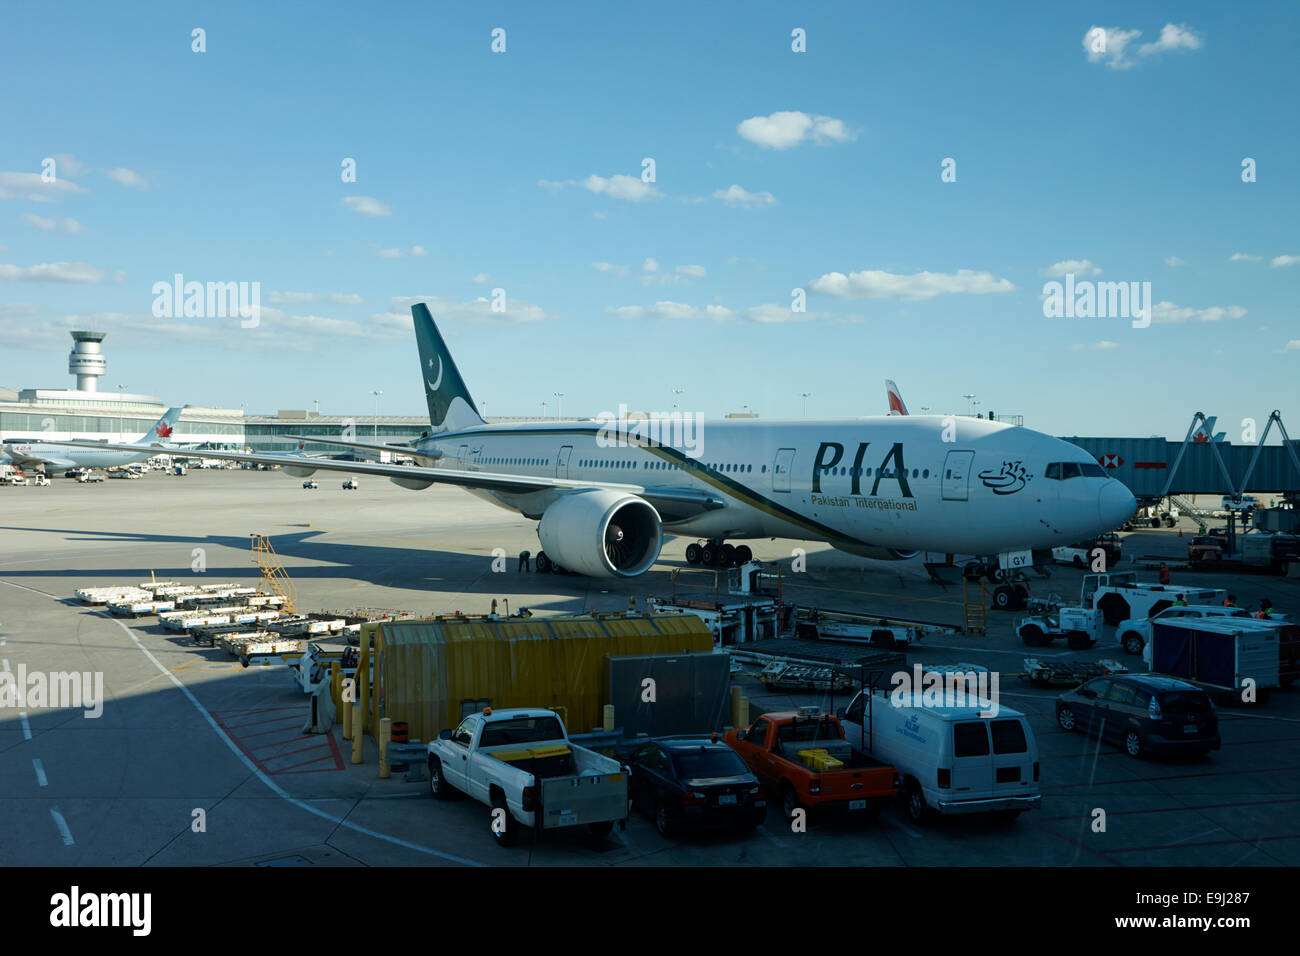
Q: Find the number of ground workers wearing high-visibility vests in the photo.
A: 4